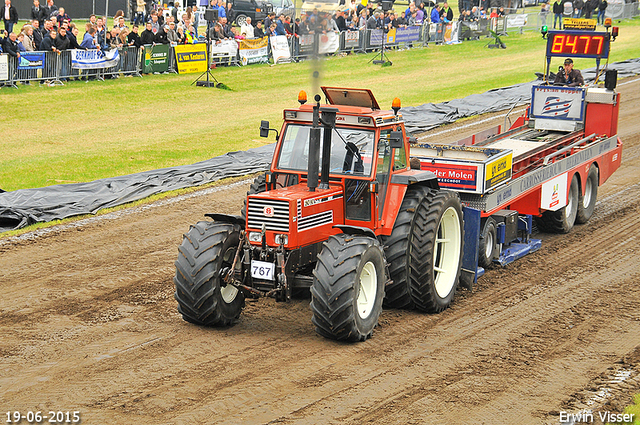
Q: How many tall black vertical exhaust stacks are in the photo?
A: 2